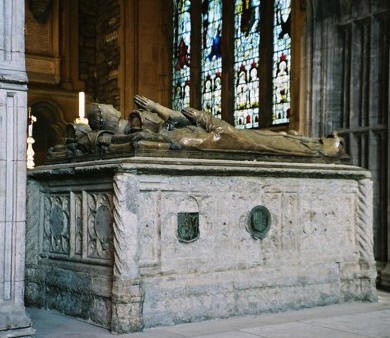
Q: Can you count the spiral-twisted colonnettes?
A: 2